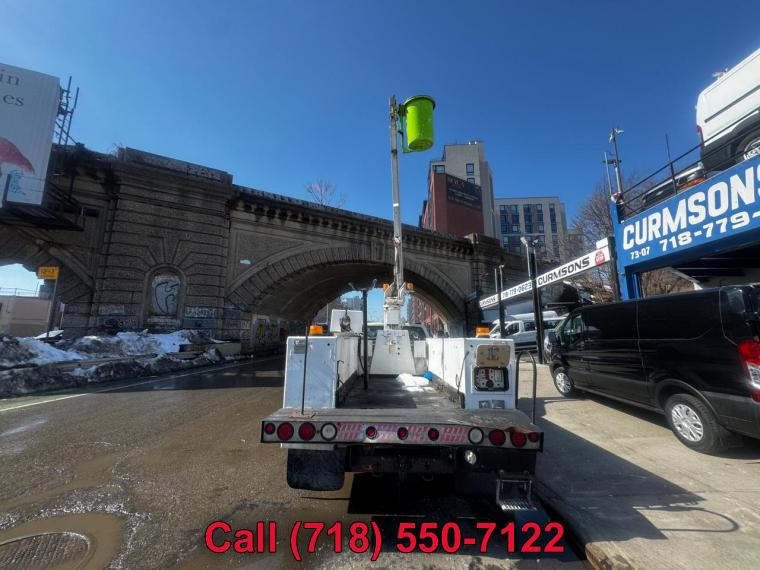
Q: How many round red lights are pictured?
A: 9